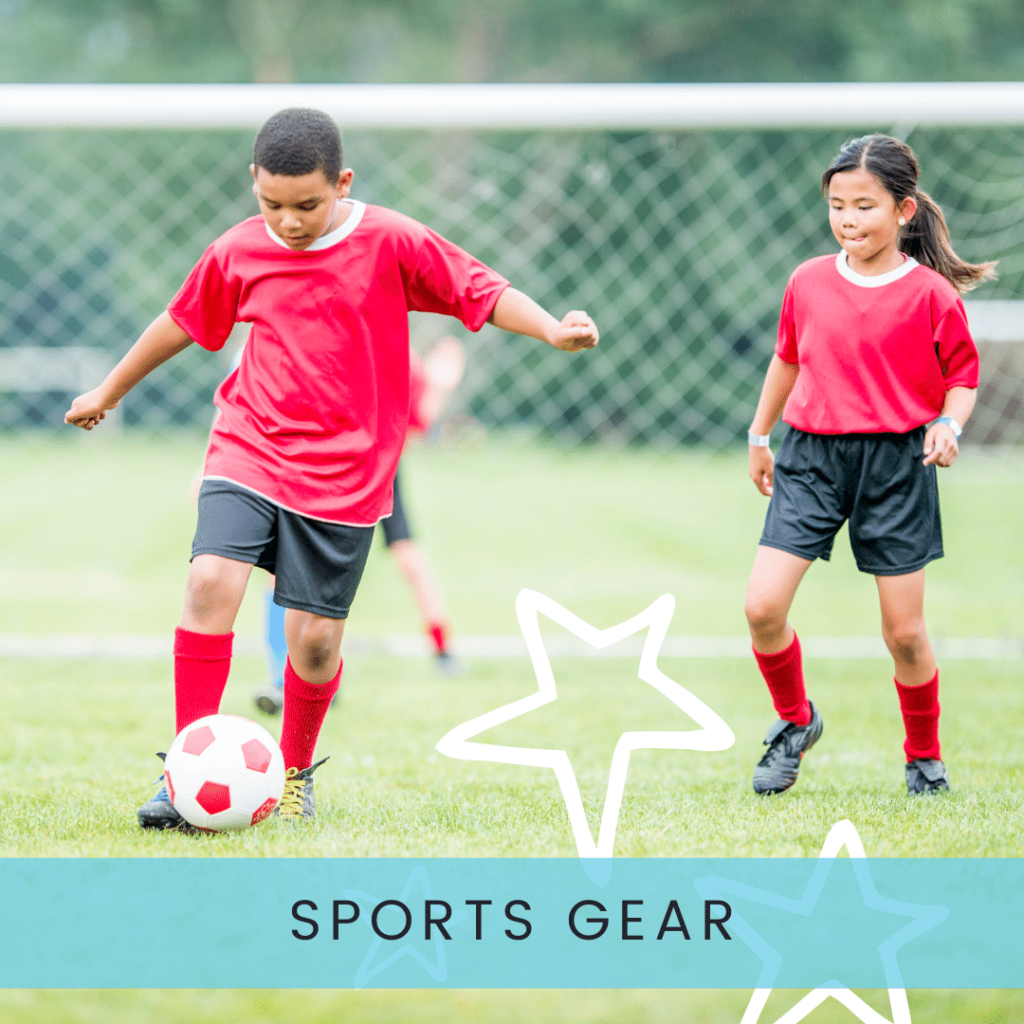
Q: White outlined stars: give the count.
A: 3